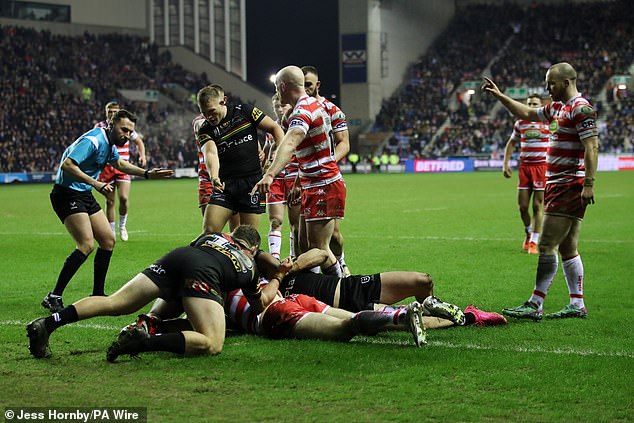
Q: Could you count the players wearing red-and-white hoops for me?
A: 8